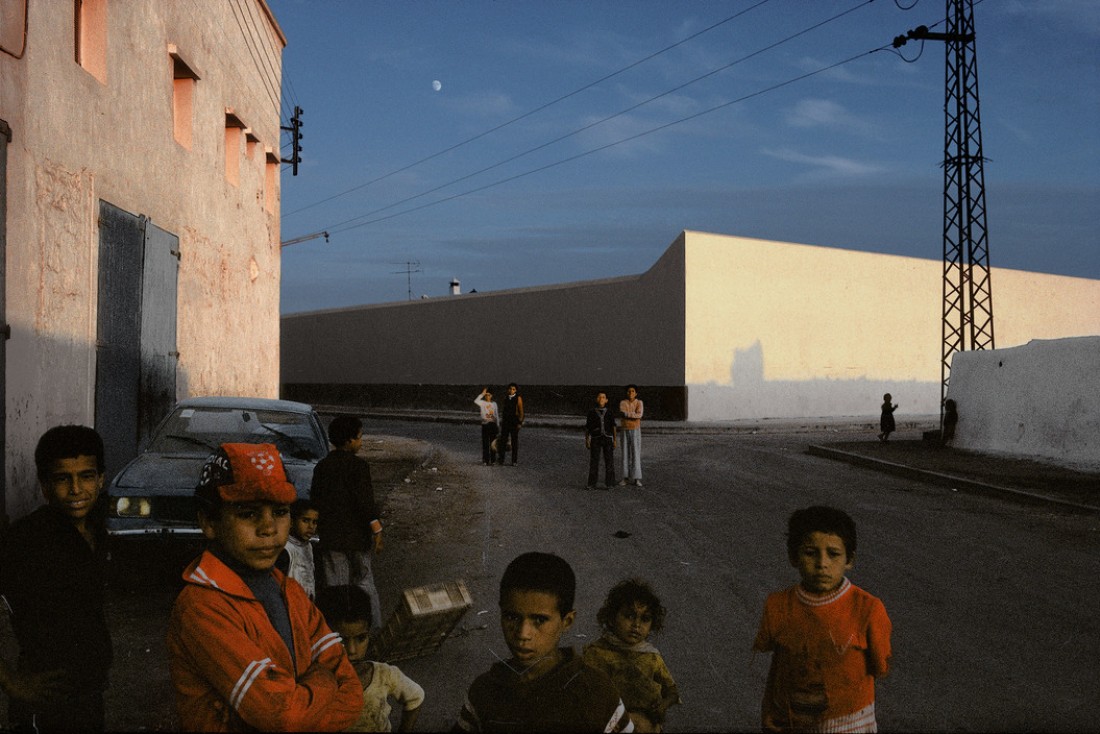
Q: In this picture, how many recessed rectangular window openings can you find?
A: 5